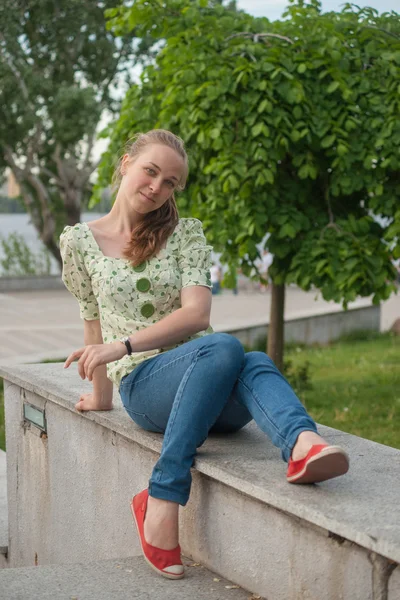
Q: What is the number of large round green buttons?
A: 3